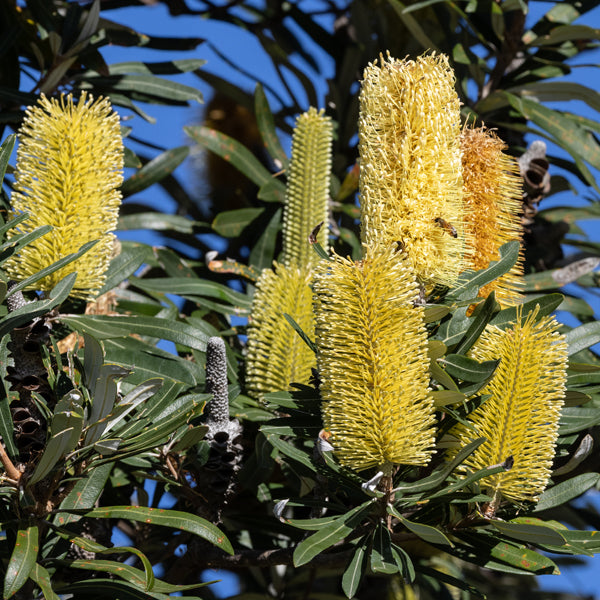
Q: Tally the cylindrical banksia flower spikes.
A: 7